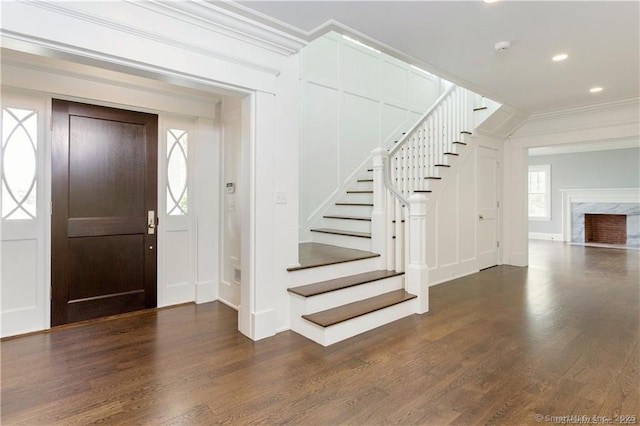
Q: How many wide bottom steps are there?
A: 3